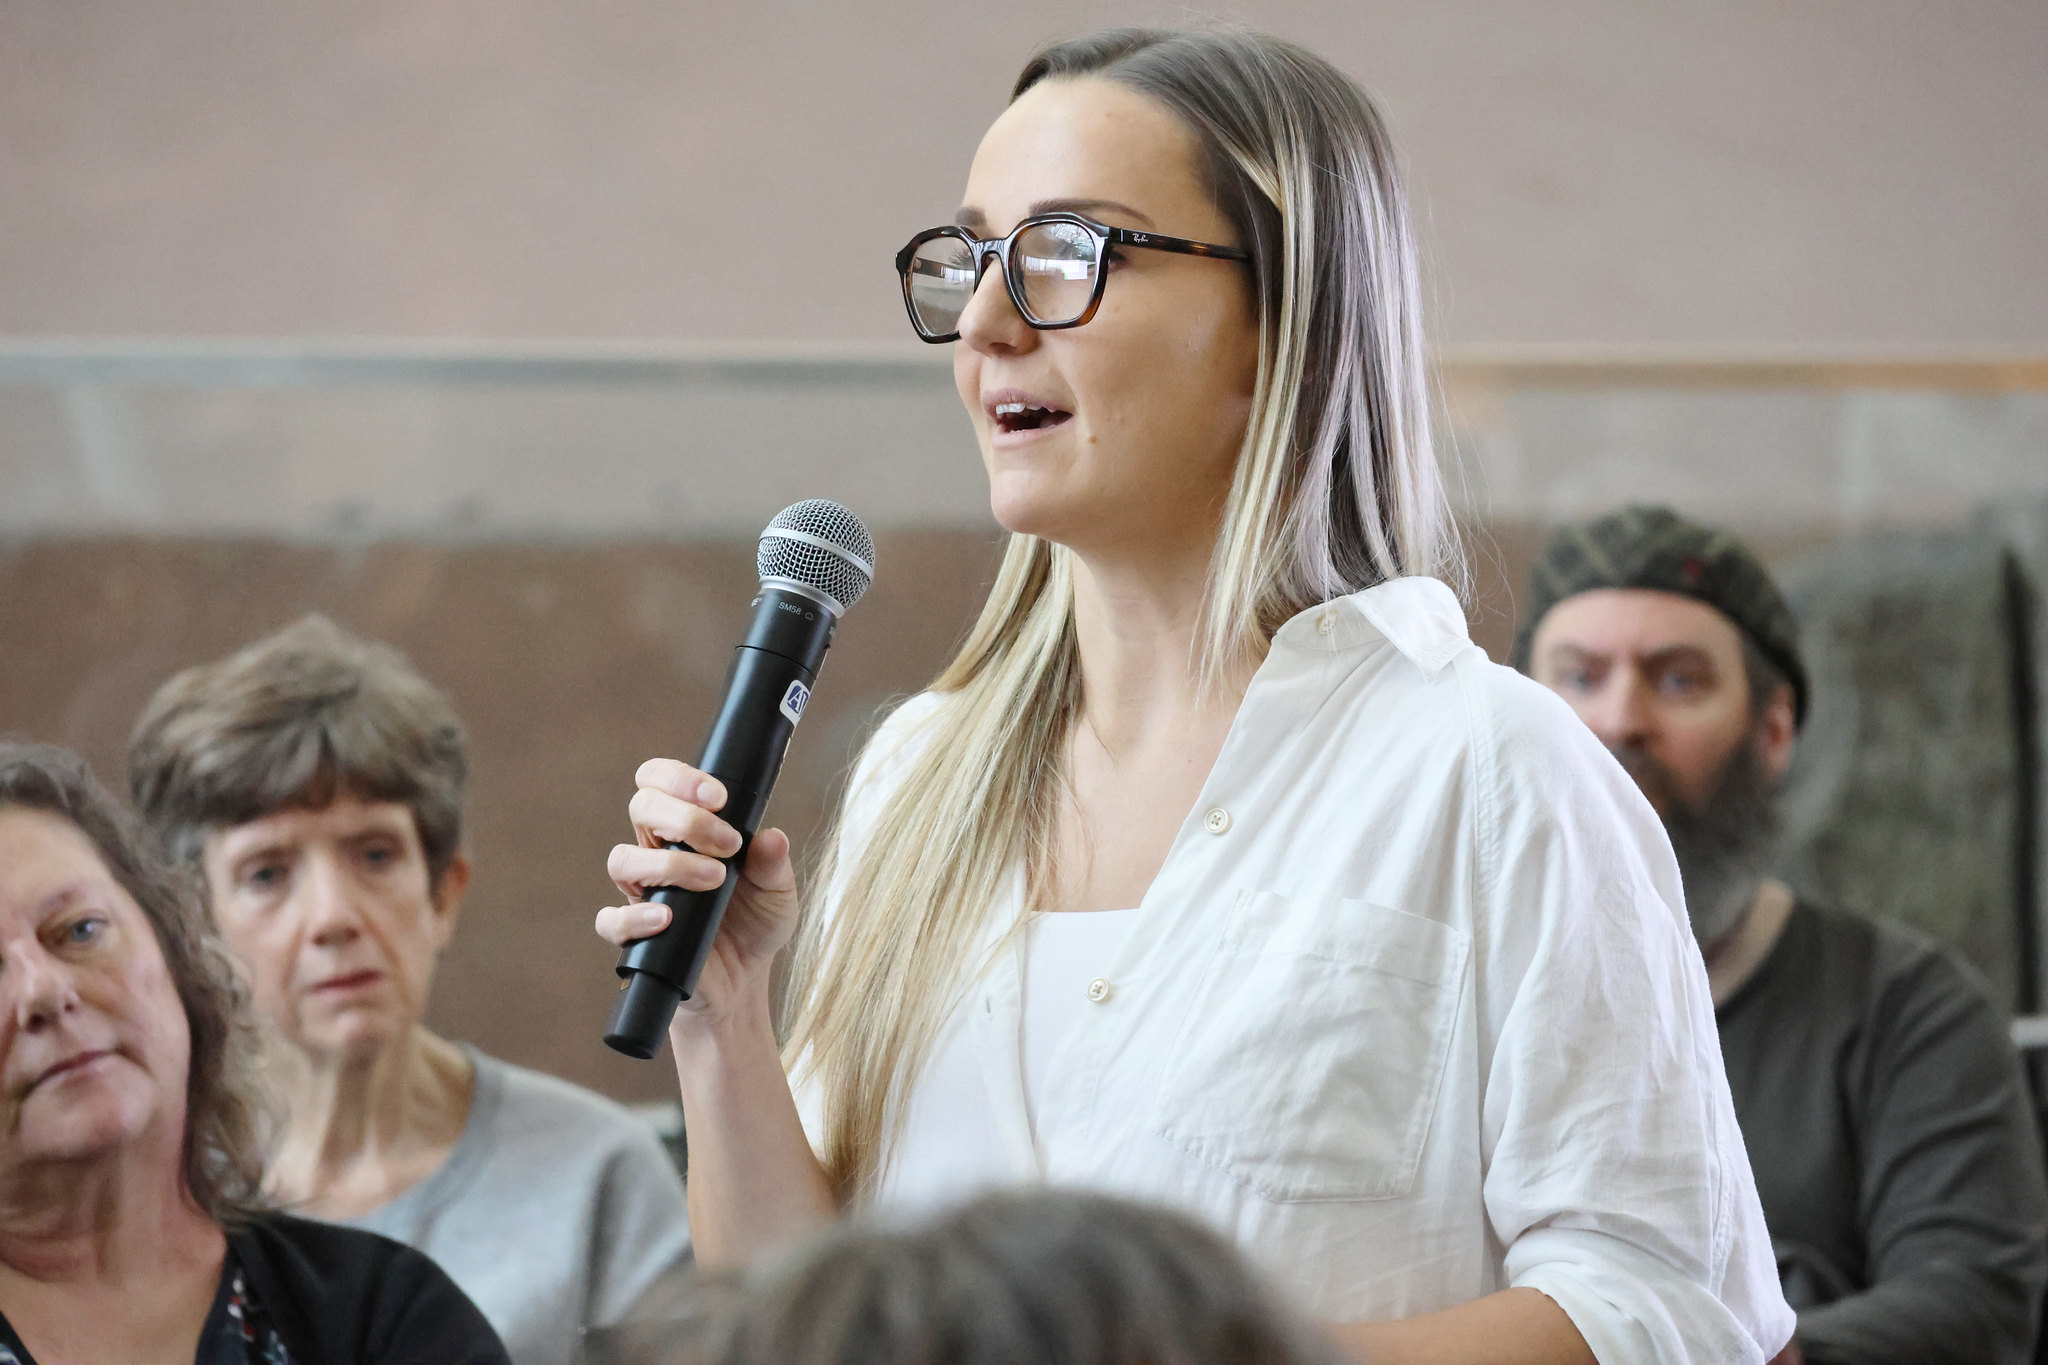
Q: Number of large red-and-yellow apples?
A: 0